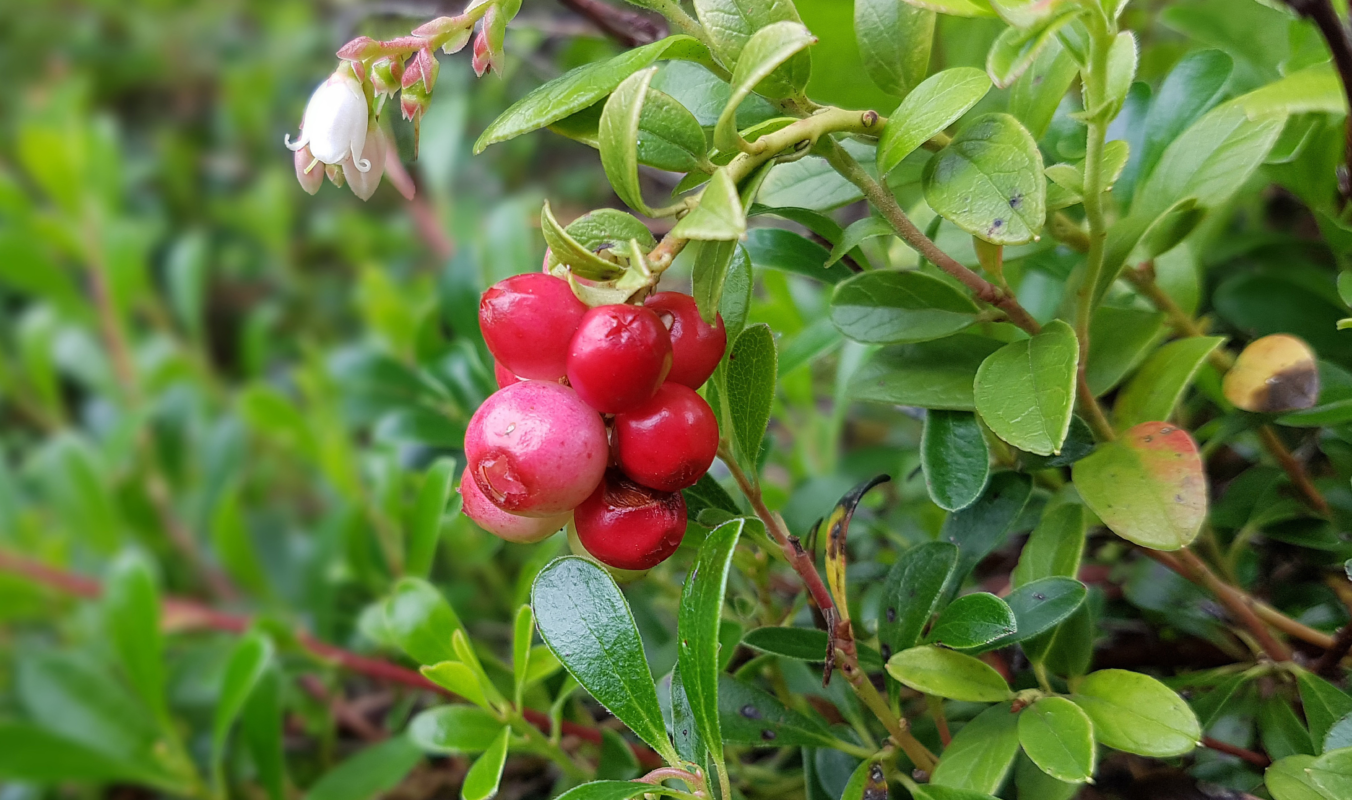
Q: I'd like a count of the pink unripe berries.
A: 2